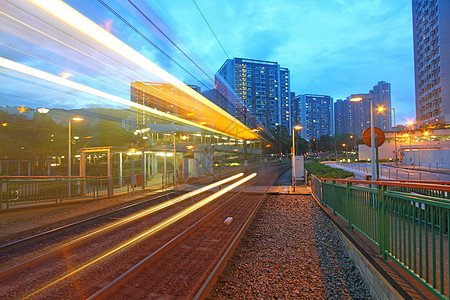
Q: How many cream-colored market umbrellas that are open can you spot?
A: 0